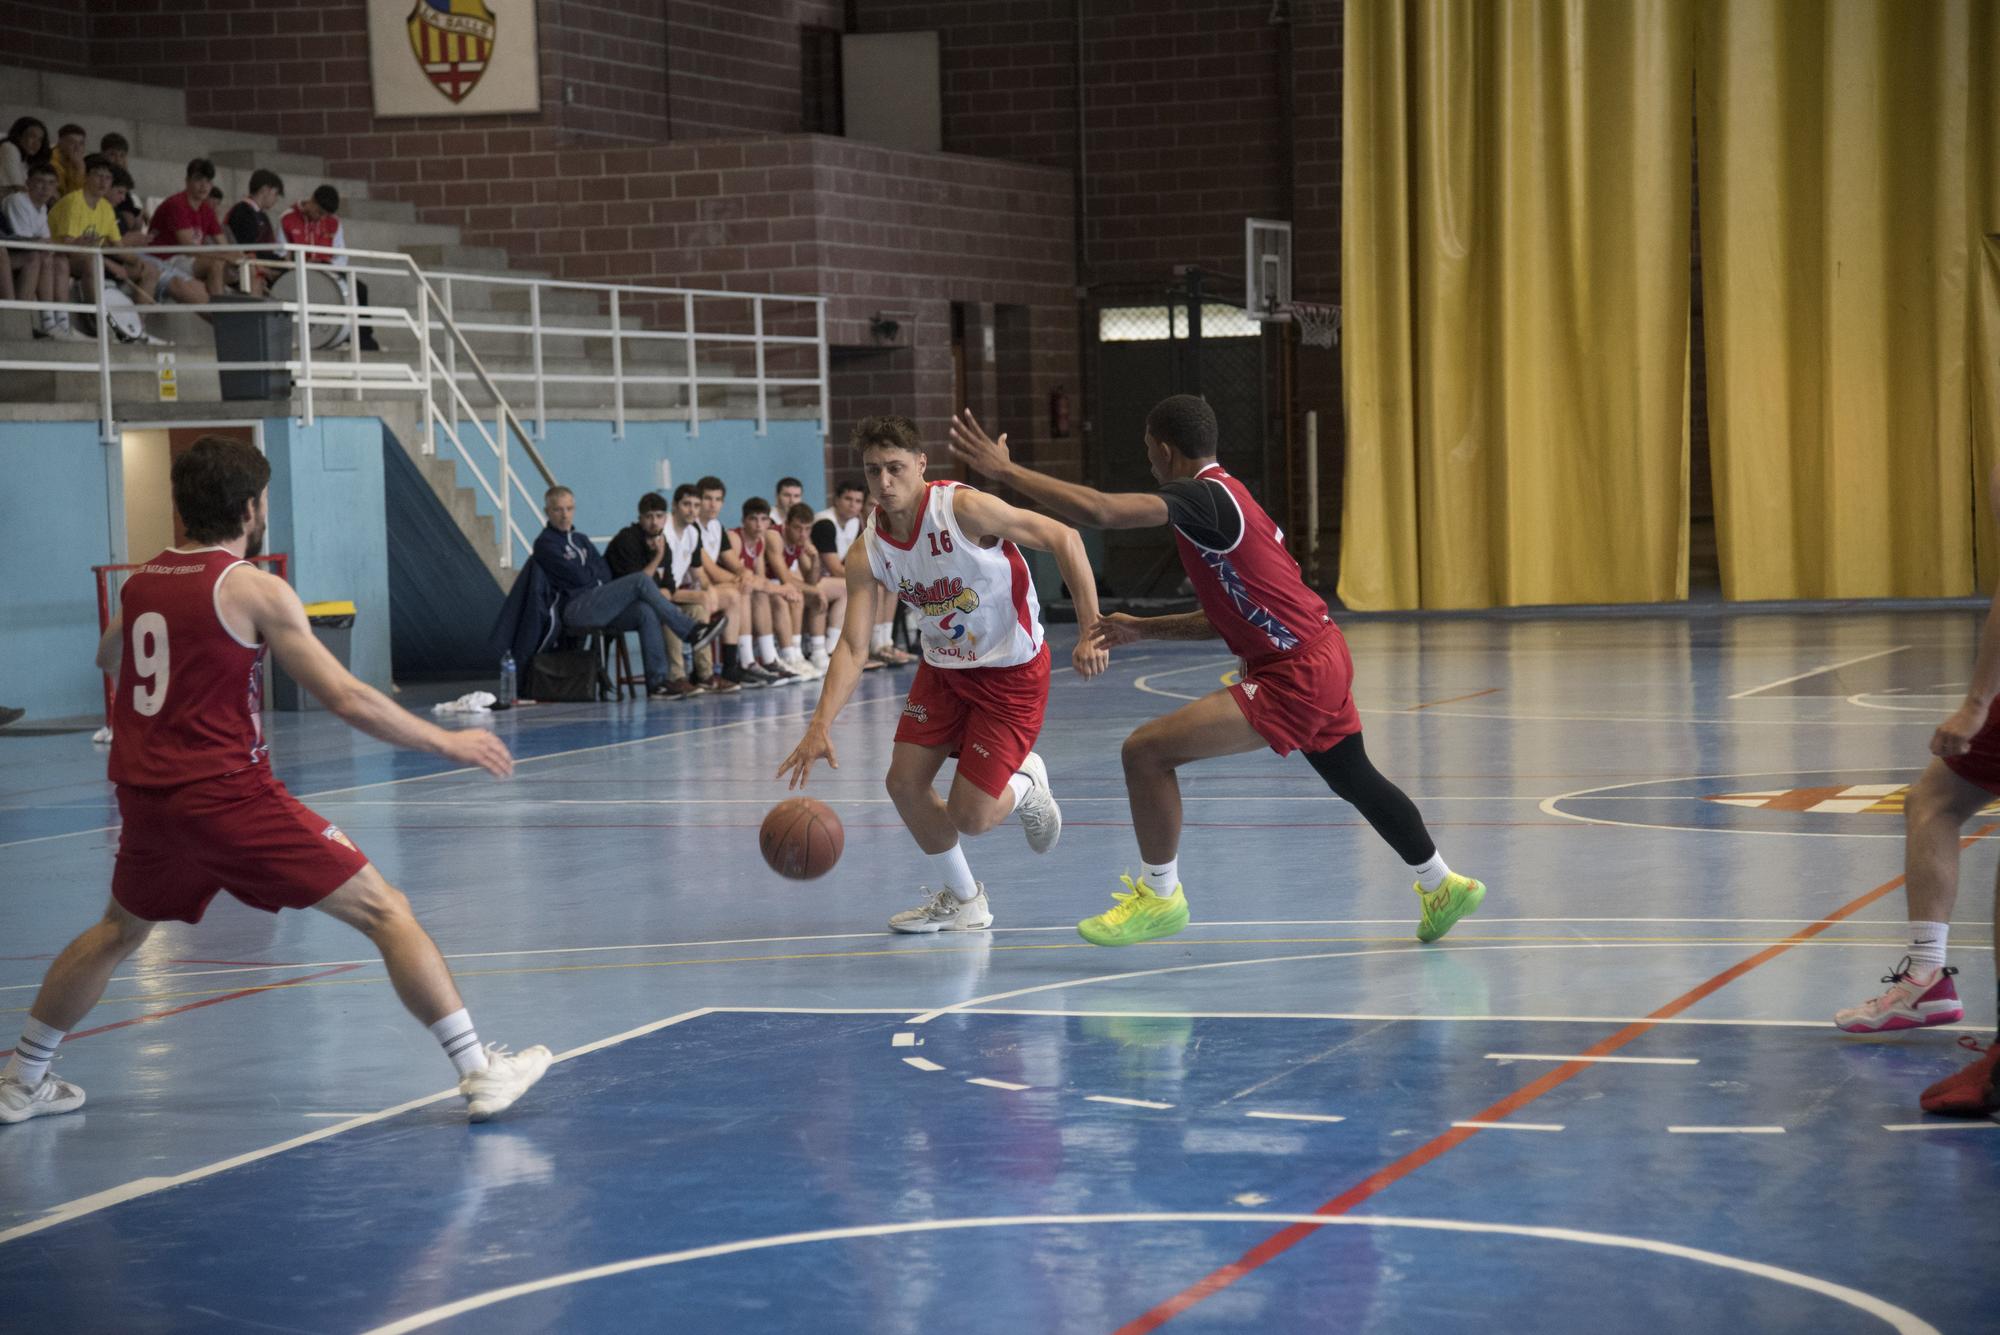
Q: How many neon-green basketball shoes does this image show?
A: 2